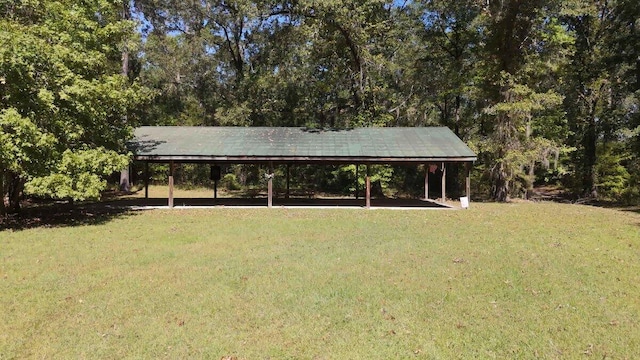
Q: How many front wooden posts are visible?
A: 4